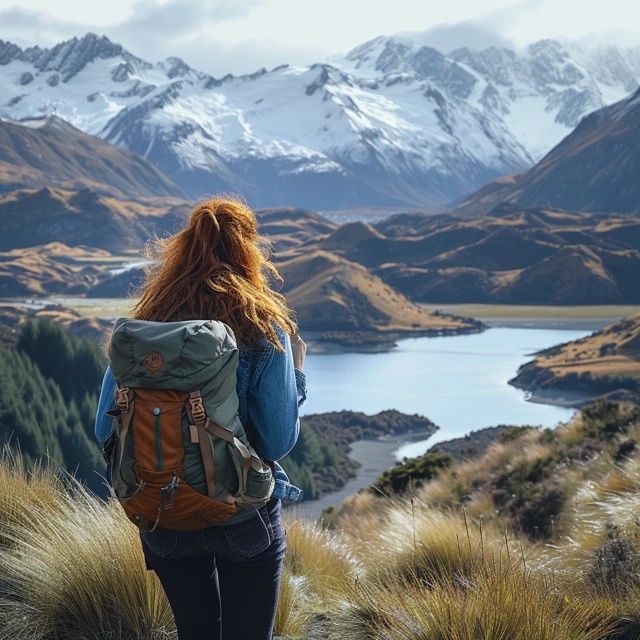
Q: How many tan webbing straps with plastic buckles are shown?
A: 2